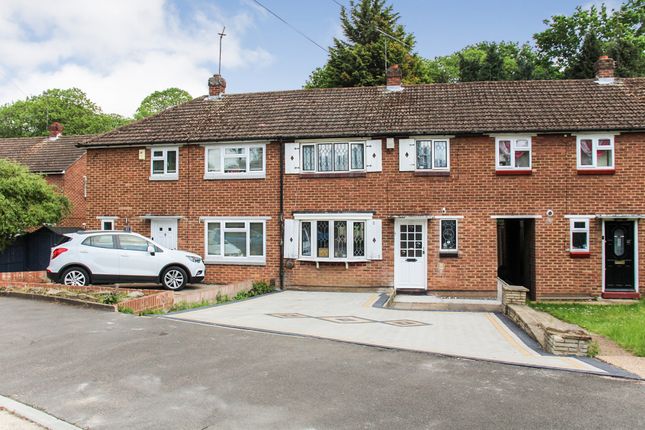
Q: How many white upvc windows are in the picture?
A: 11